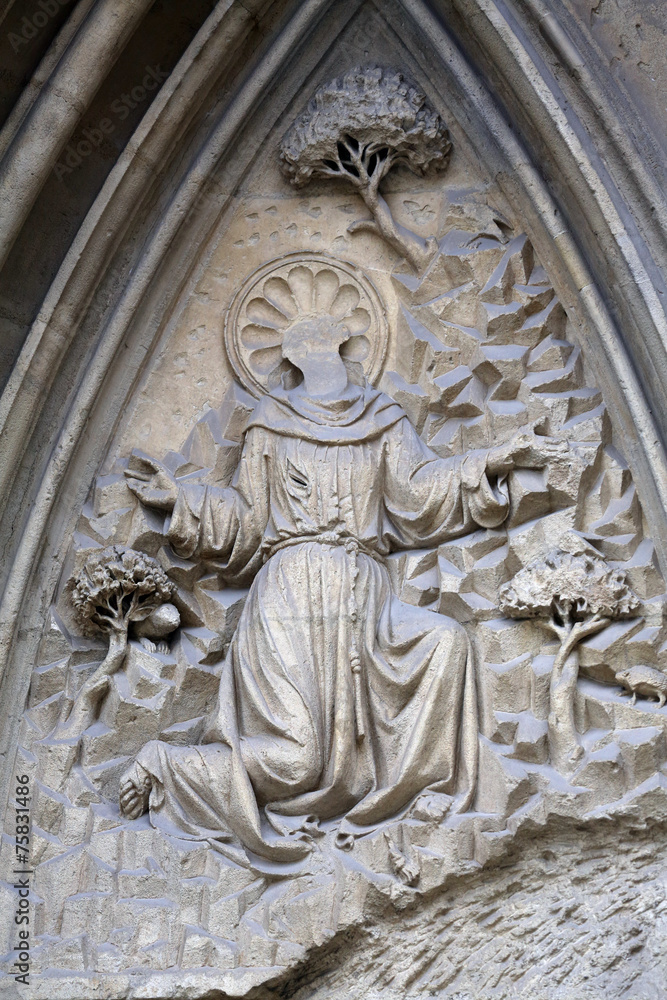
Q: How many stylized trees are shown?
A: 3